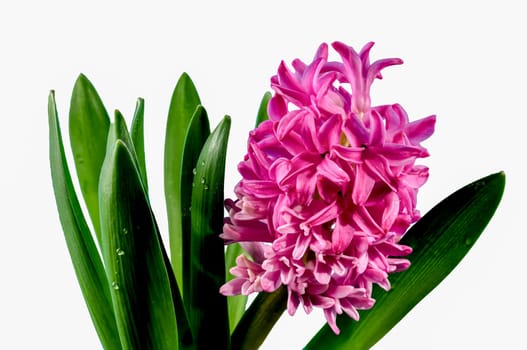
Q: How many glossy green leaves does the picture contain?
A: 10